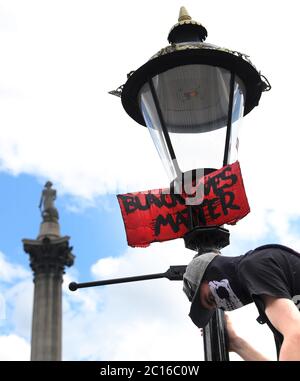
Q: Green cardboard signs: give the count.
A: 0